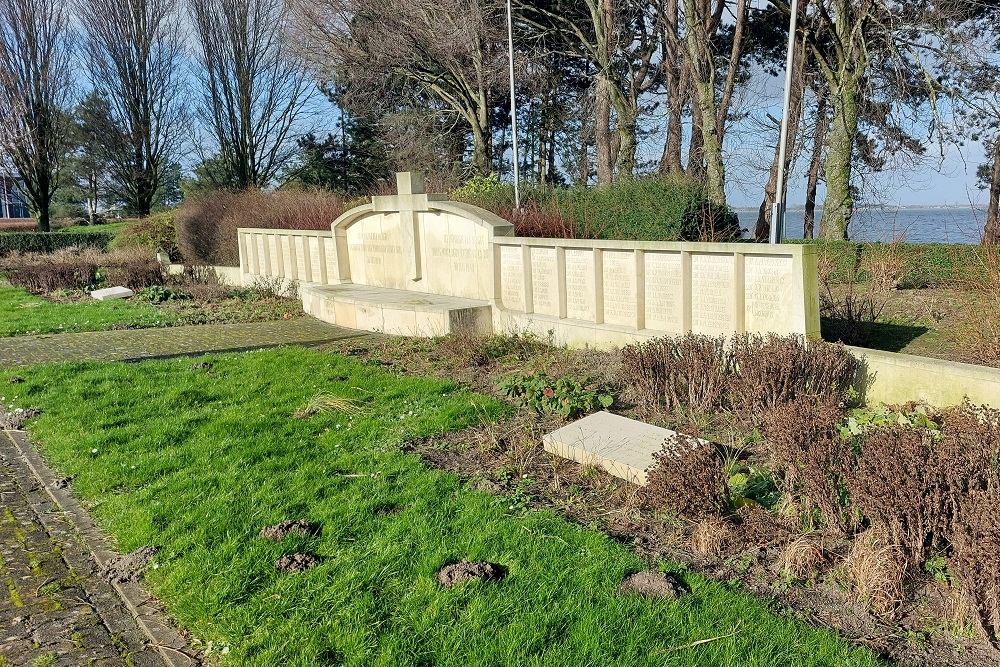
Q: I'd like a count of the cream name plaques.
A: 14